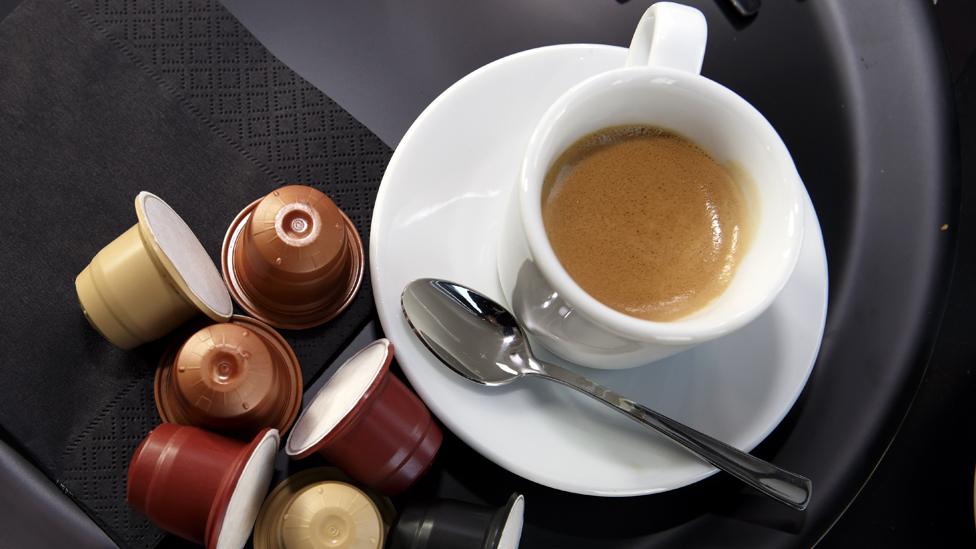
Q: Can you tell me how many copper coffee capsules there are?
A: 2